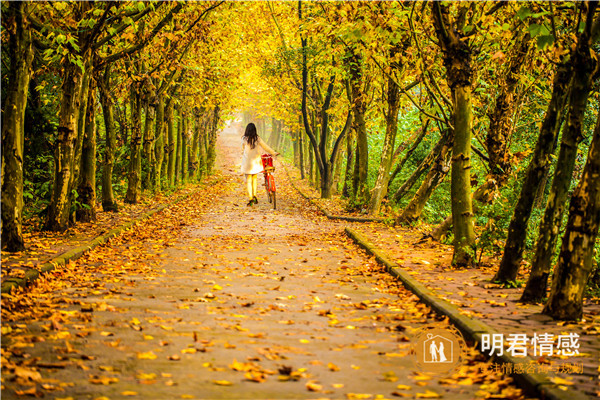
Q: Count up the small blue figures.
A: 0